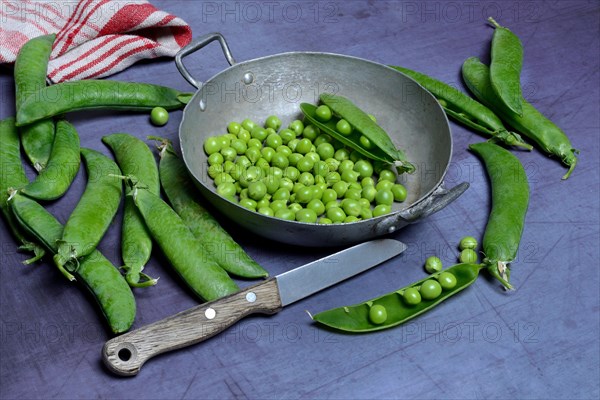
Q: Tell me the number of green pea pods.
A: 15